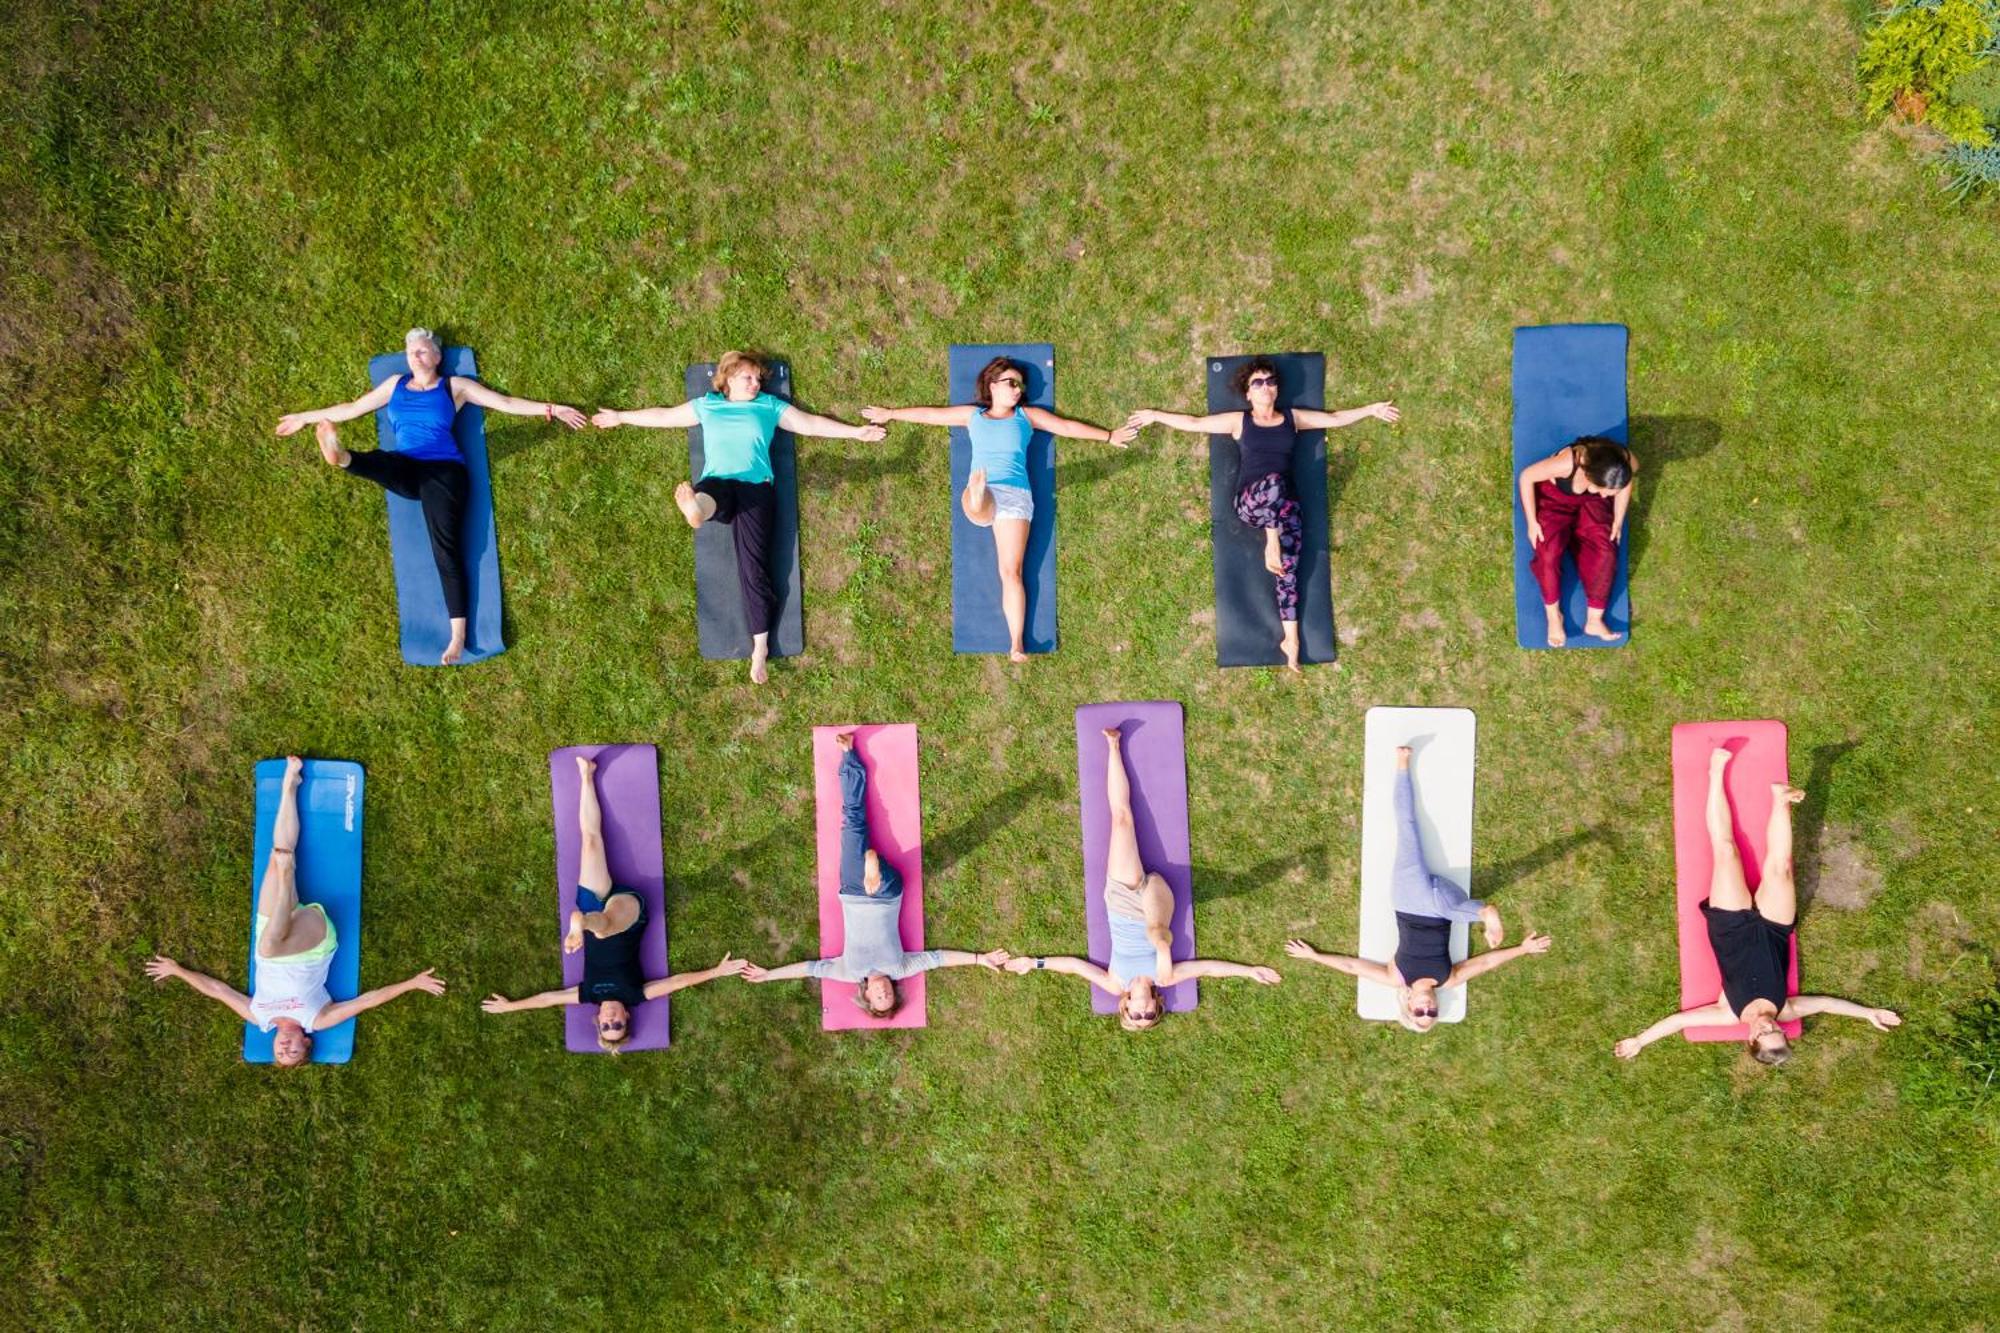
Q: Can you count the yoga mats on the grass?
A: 11